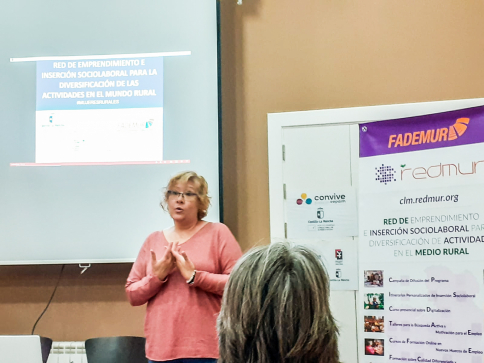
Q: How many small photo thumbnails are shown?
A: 4